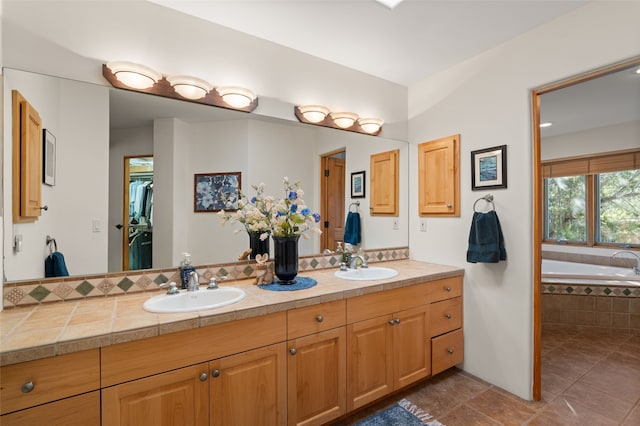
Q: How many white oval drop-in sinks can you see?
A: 2